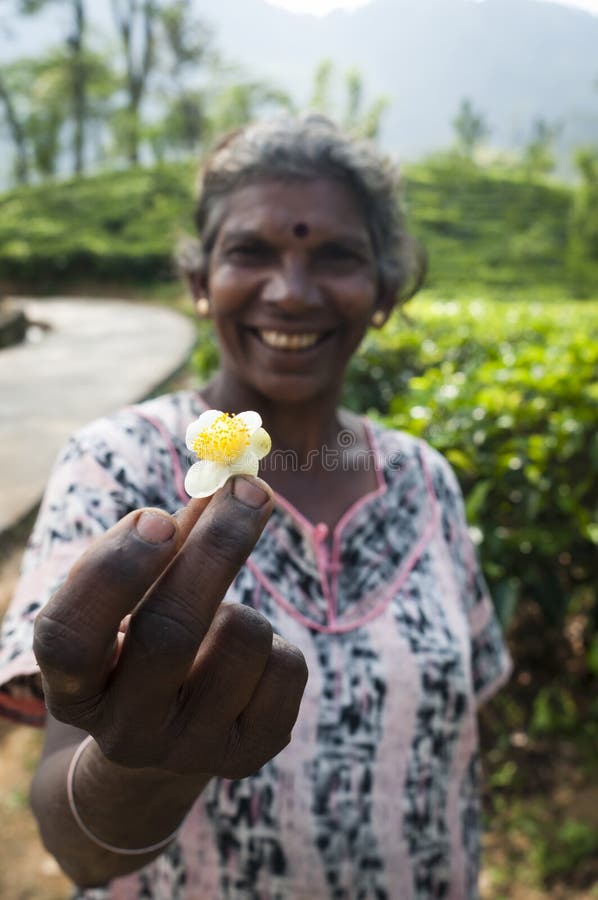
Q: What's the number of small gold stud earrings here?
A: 2